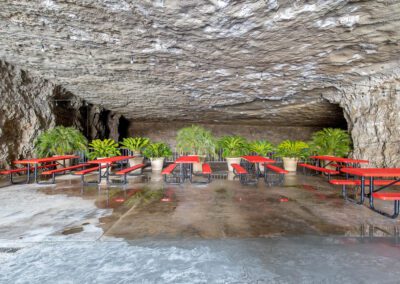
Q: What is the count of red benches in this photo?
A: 12